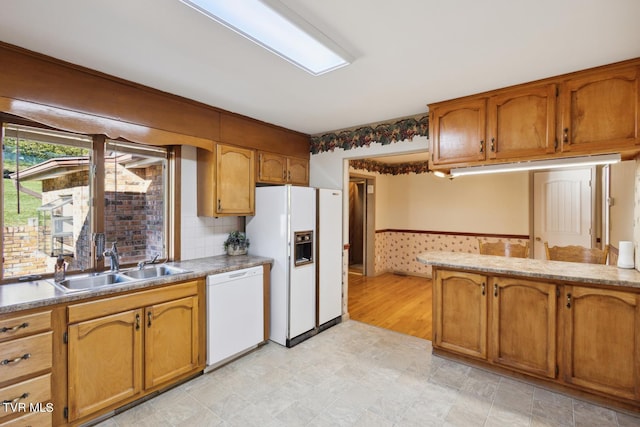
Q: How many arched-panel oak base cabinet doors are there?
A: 5